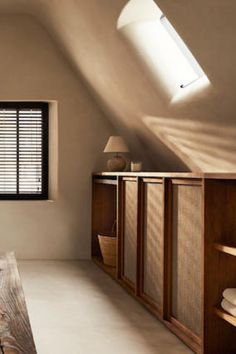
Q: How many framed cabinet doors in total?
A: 3